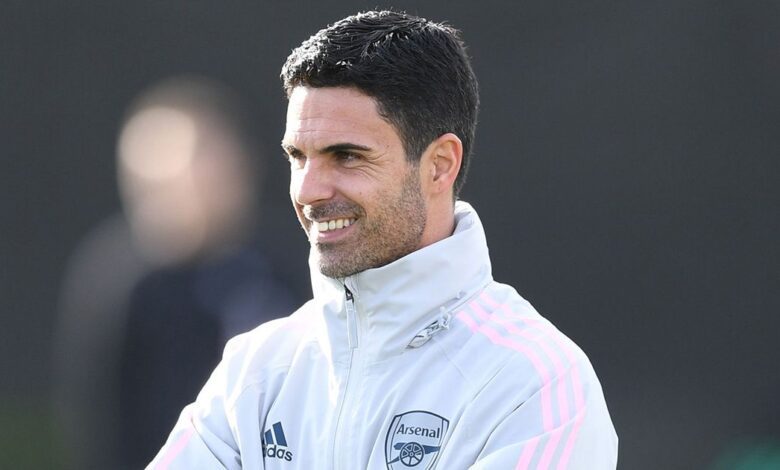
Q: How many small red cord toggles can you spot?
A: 0